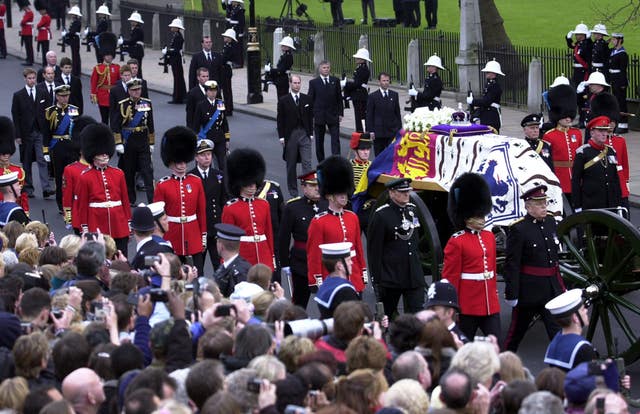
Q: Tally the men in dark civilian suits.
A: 11